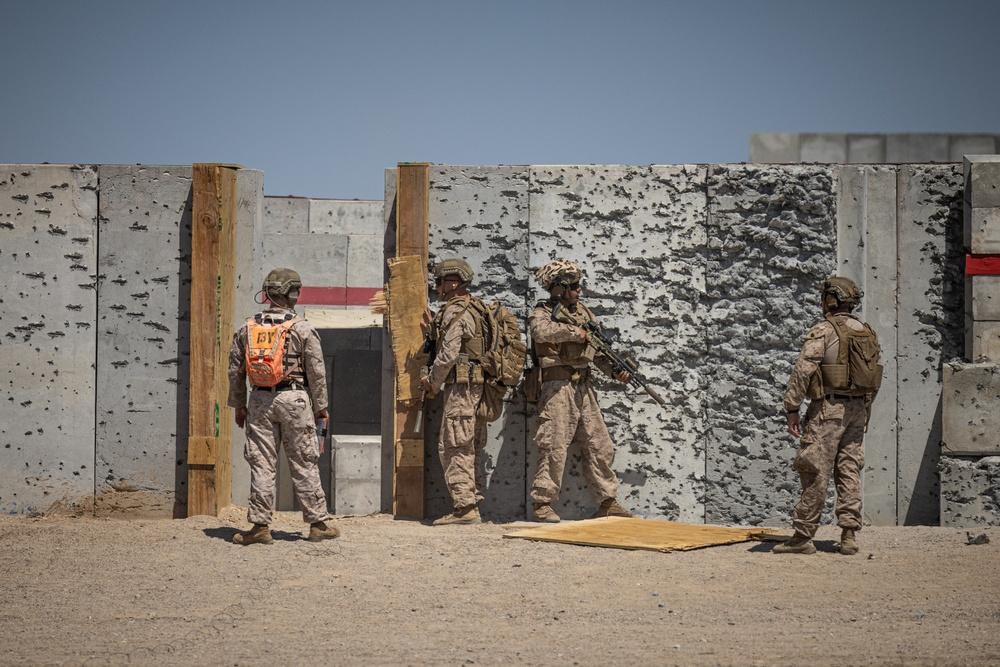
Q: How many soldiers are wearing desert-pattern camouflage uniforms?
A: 4